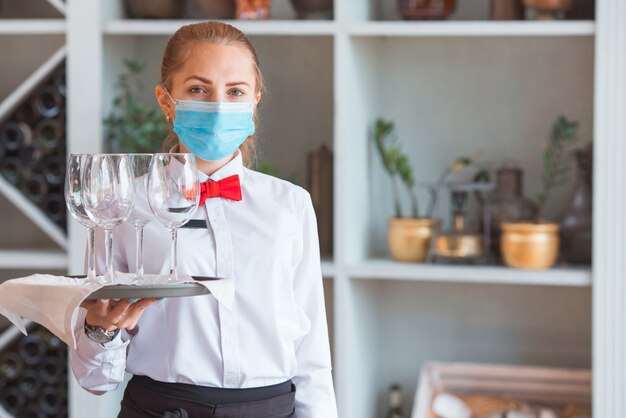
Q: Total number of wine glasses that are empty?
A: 4